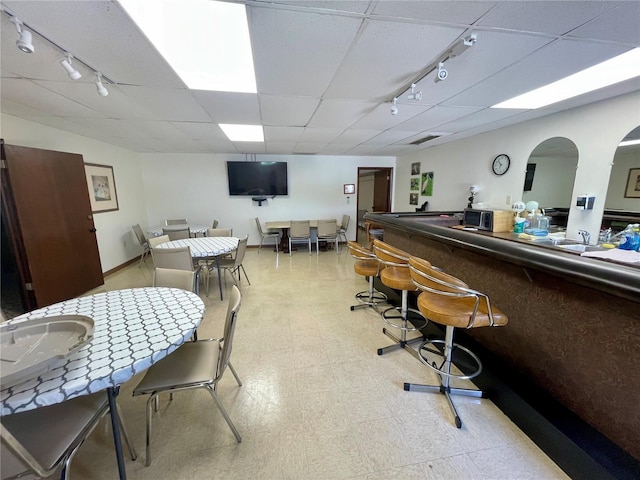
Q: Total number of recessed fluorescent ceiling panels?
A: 3